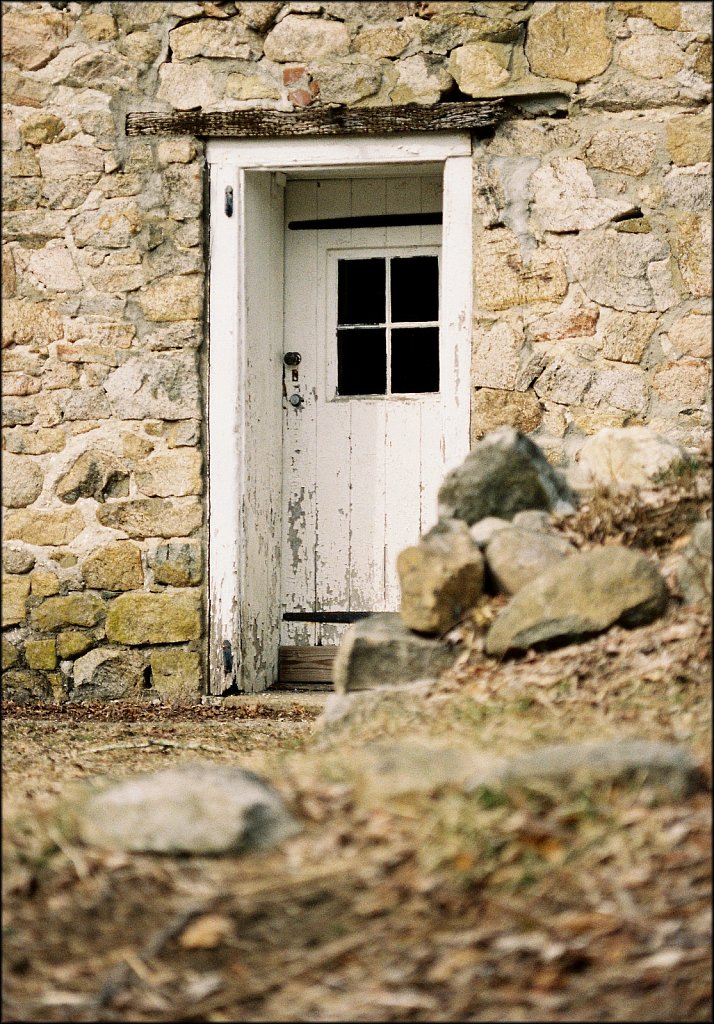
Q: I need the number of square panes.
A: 4